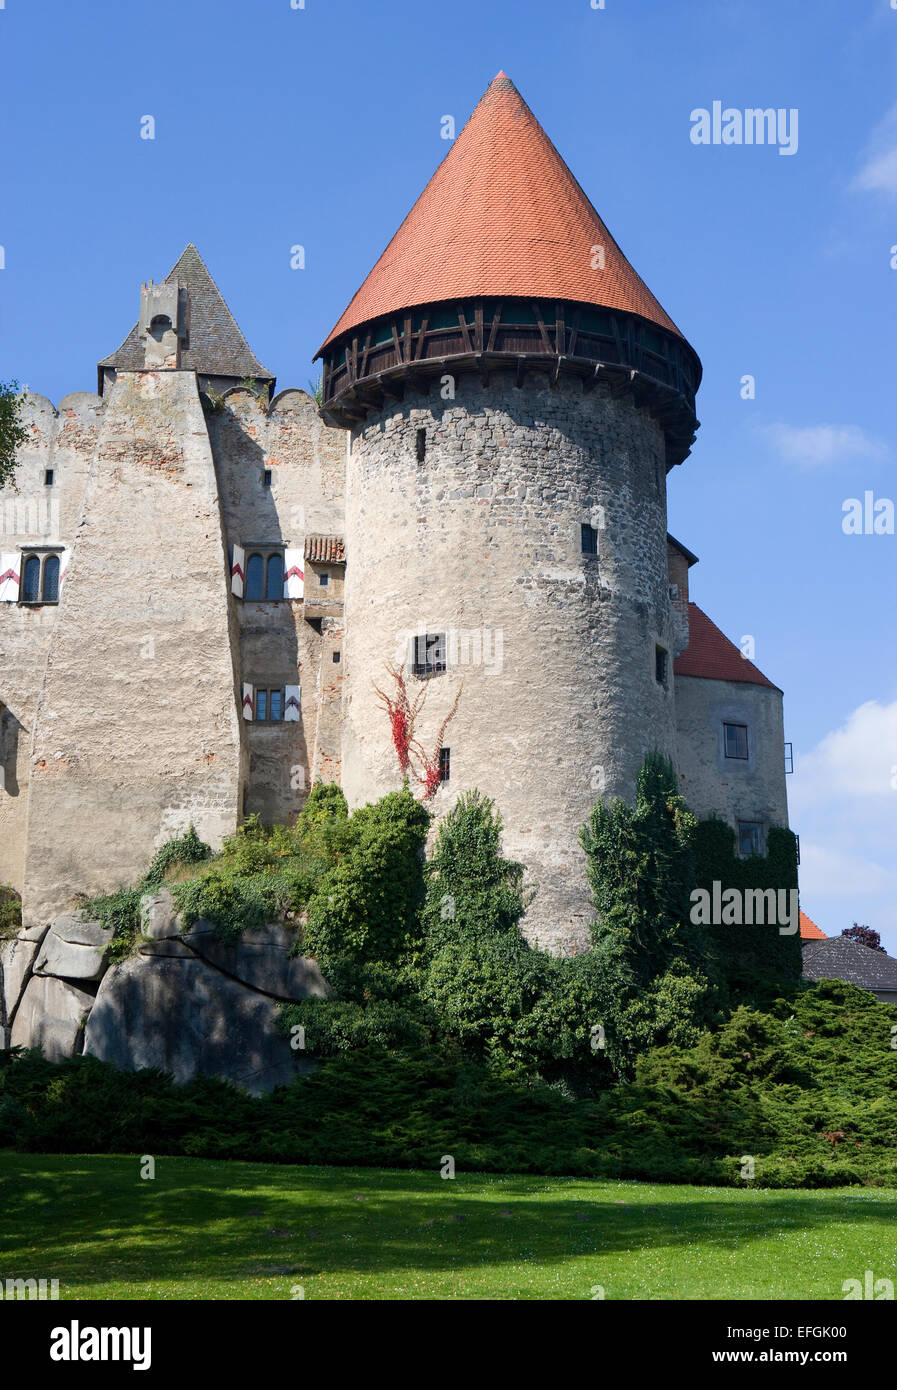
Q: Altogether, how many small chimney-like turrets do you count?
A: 1